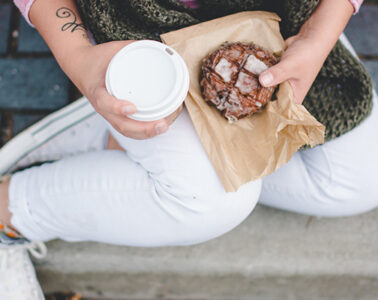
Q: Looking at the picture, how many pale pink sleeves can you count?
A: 2